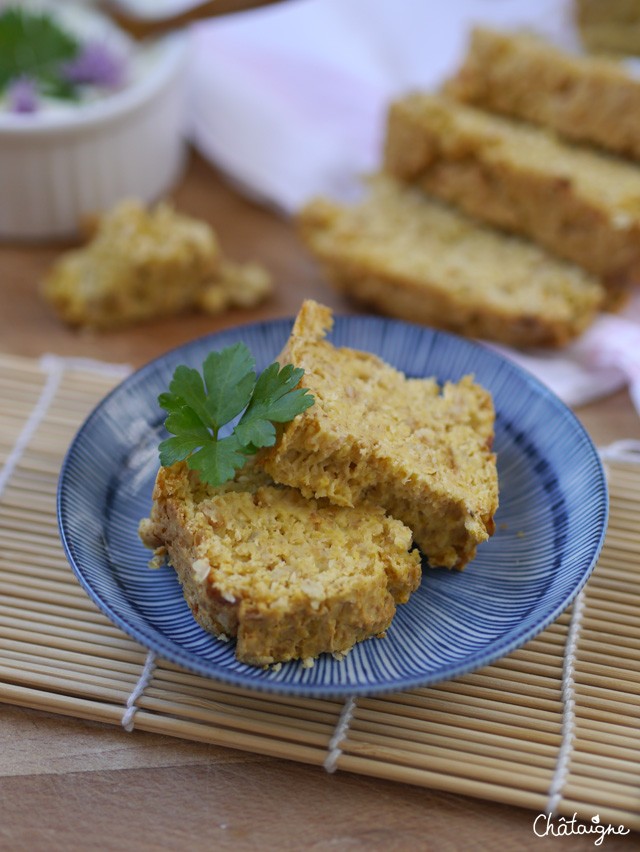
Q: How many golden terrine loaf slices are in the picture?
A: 5